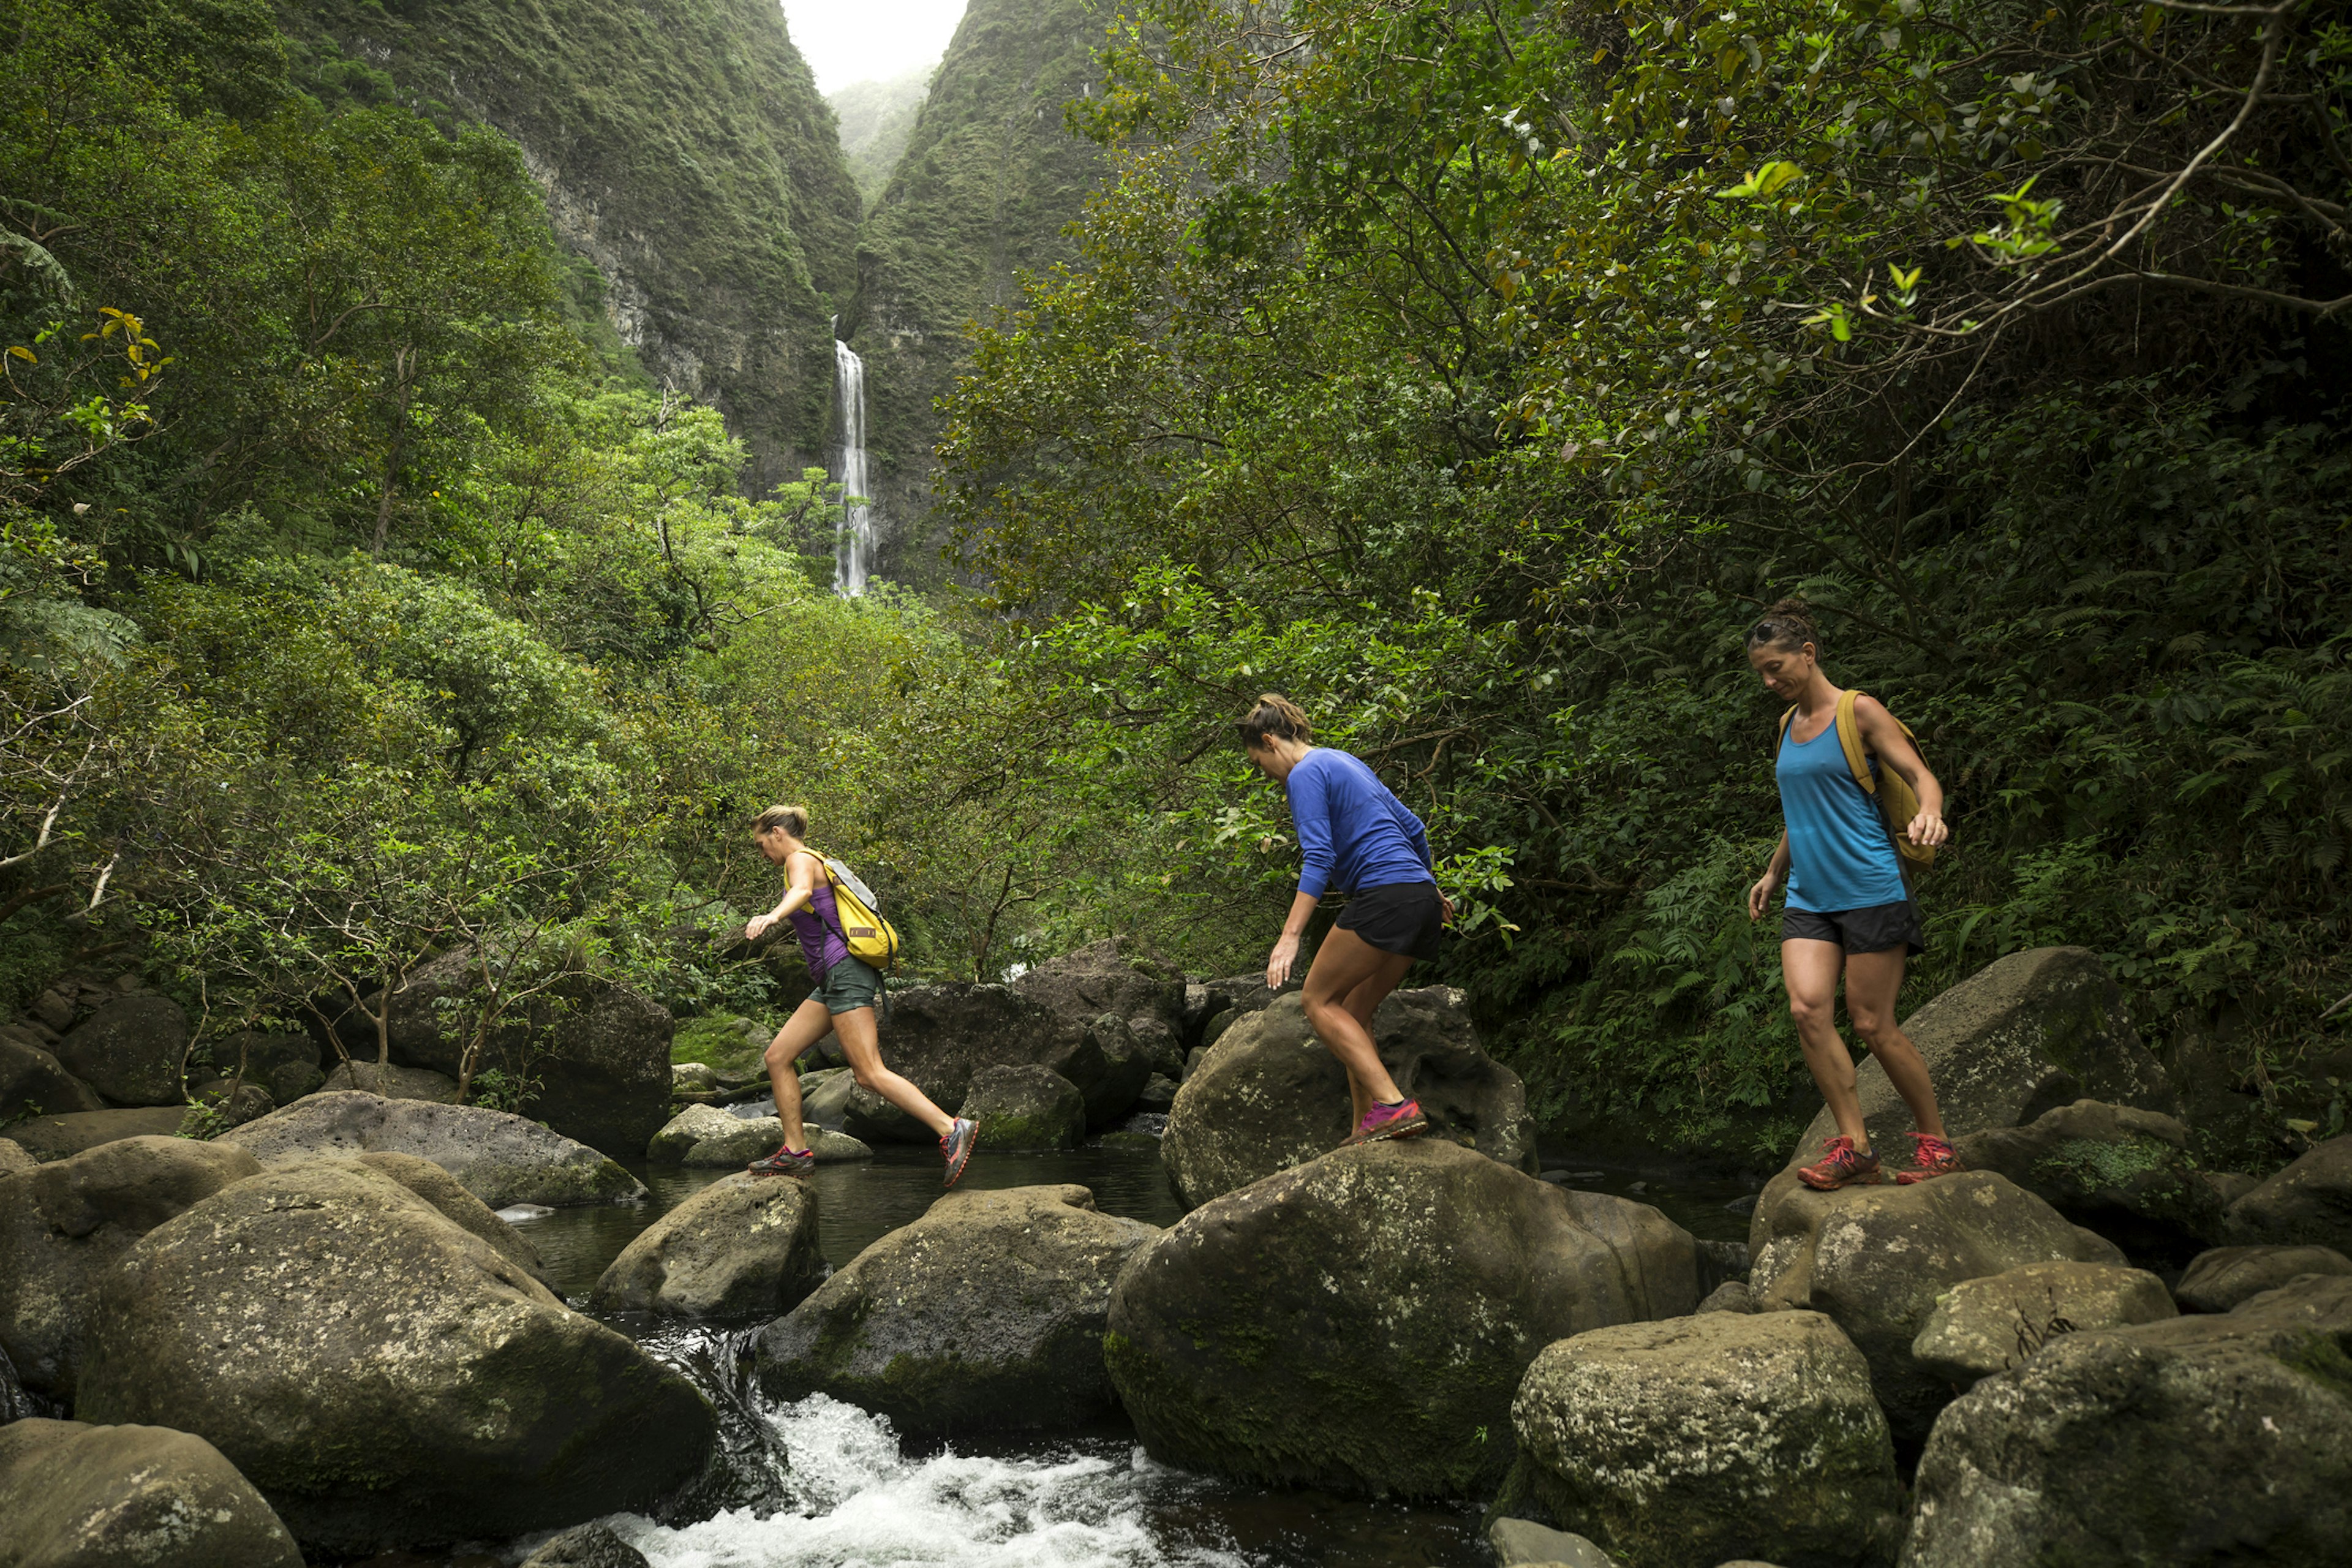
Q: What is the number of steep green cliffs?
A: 2